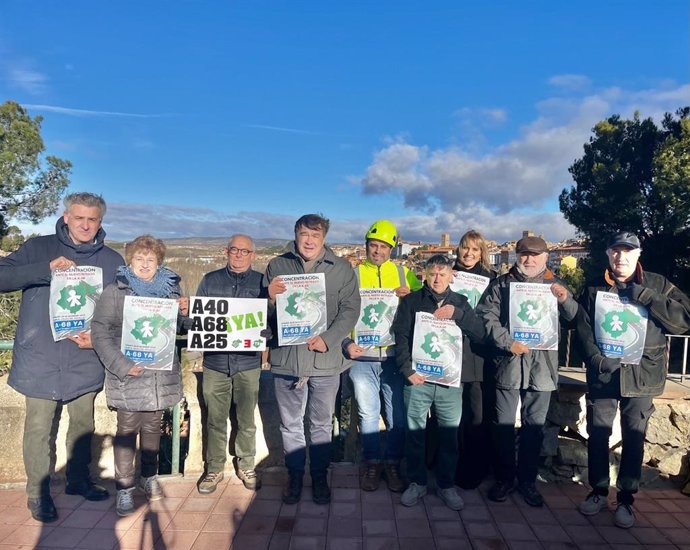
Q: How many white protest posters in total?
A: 9